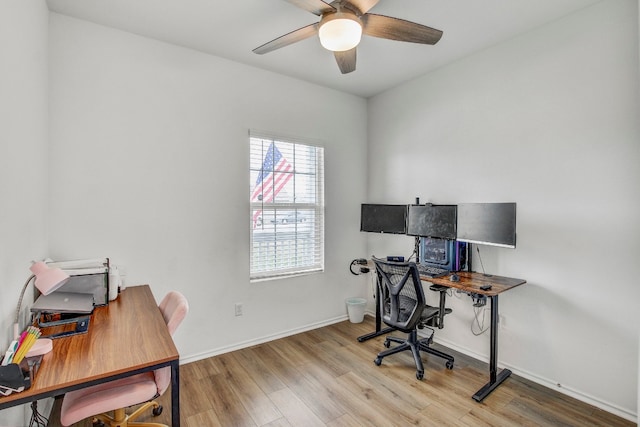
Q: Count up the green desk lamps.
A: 0